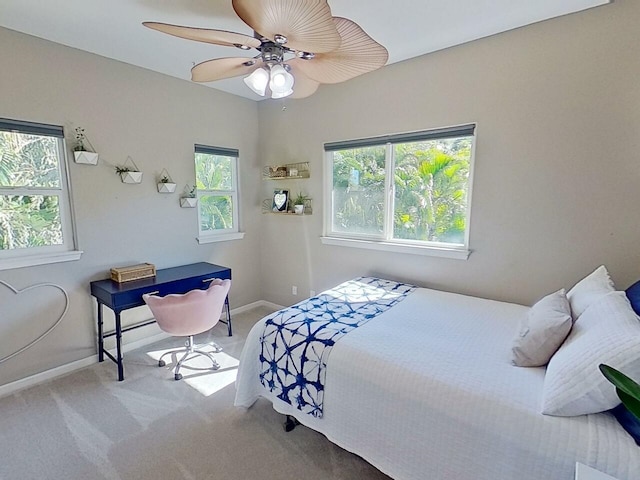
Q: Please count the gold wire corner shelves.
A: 2